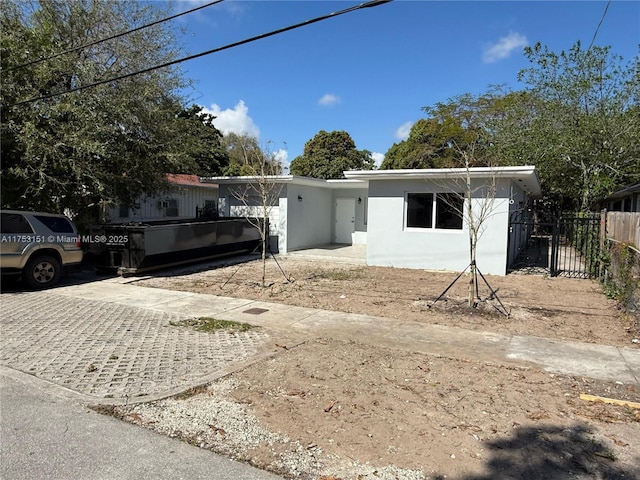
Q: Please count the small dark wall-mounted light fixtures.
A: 2